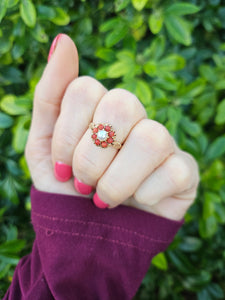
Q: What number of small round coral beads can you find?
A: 8